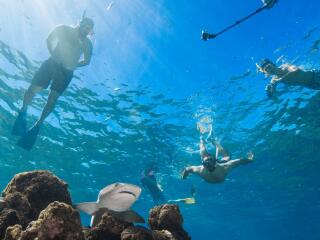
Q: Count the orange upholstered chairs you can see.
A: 0